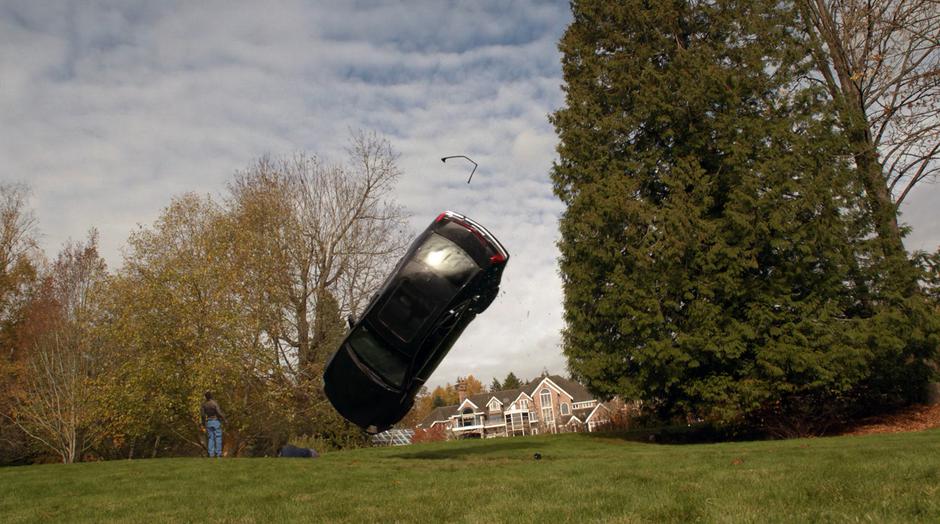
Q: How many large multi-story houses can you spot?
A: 1